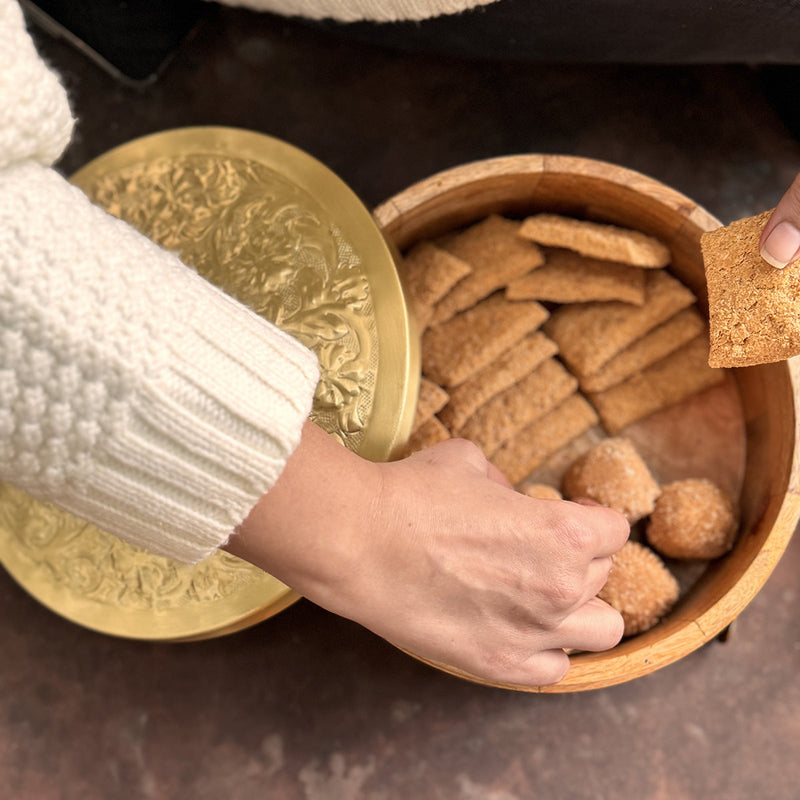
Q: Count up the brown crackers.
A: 14